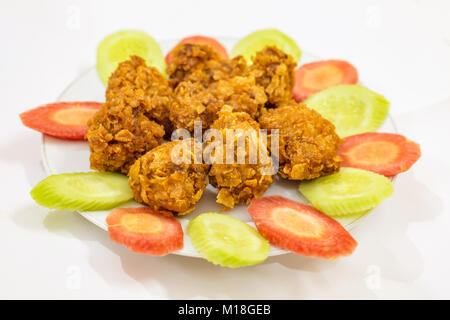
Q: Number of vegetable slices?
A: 12